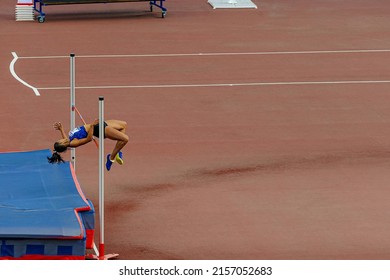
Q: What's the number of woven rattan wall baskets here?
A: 0